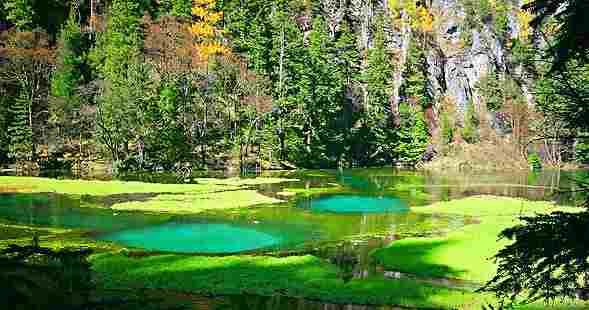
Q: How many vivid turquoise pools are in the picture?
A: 2